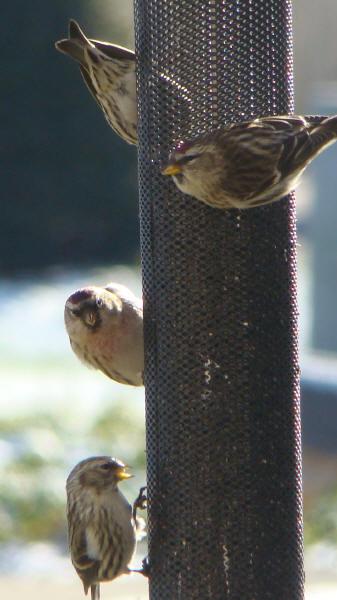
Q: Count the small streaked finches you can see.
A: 4